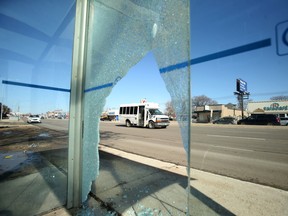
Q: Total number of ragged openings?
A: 1